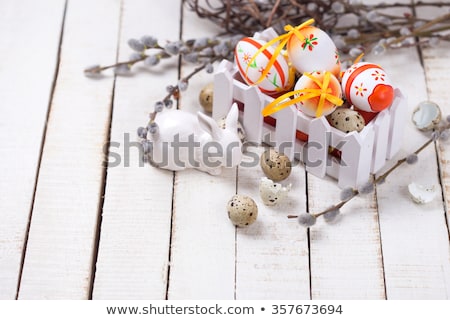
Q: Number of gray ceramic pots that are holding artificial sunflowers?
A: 0